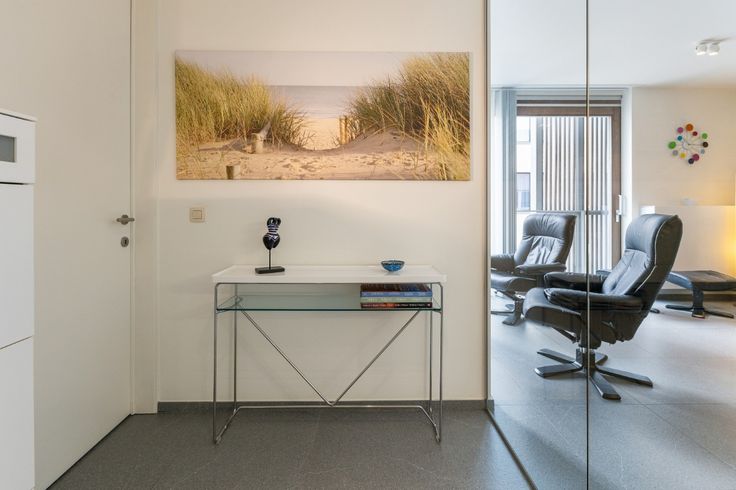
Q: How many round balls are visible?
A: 12